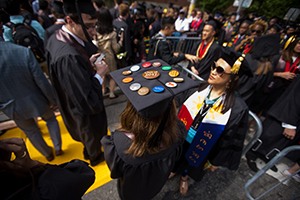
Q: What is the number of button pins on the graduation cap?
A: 13